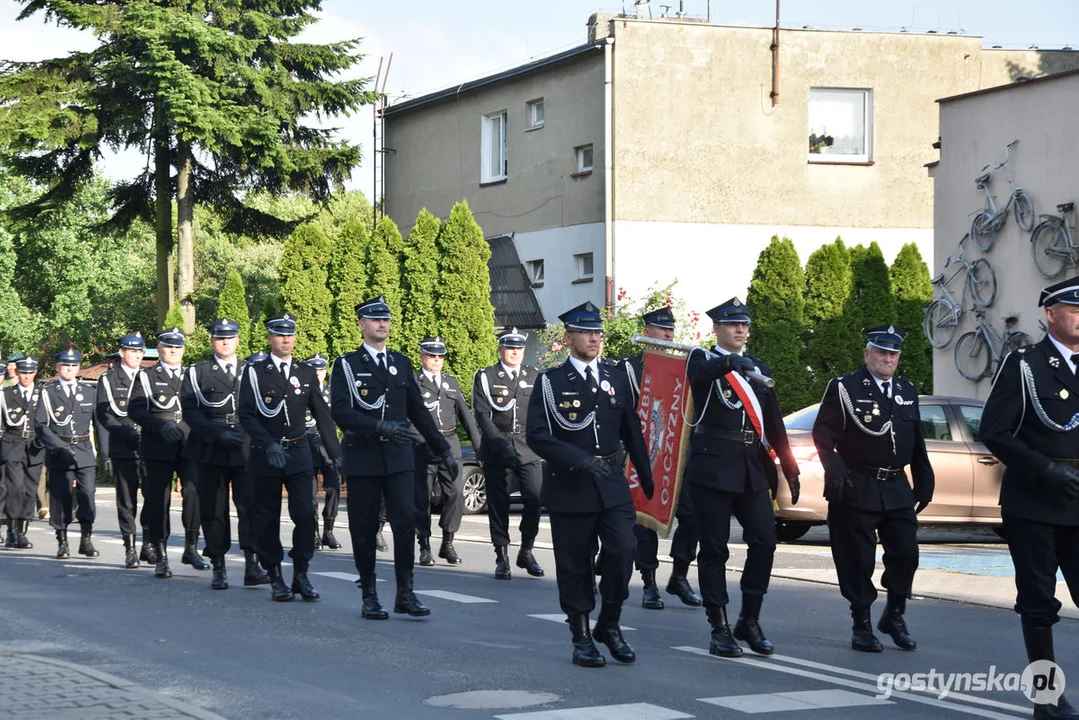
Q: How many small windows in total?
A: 4